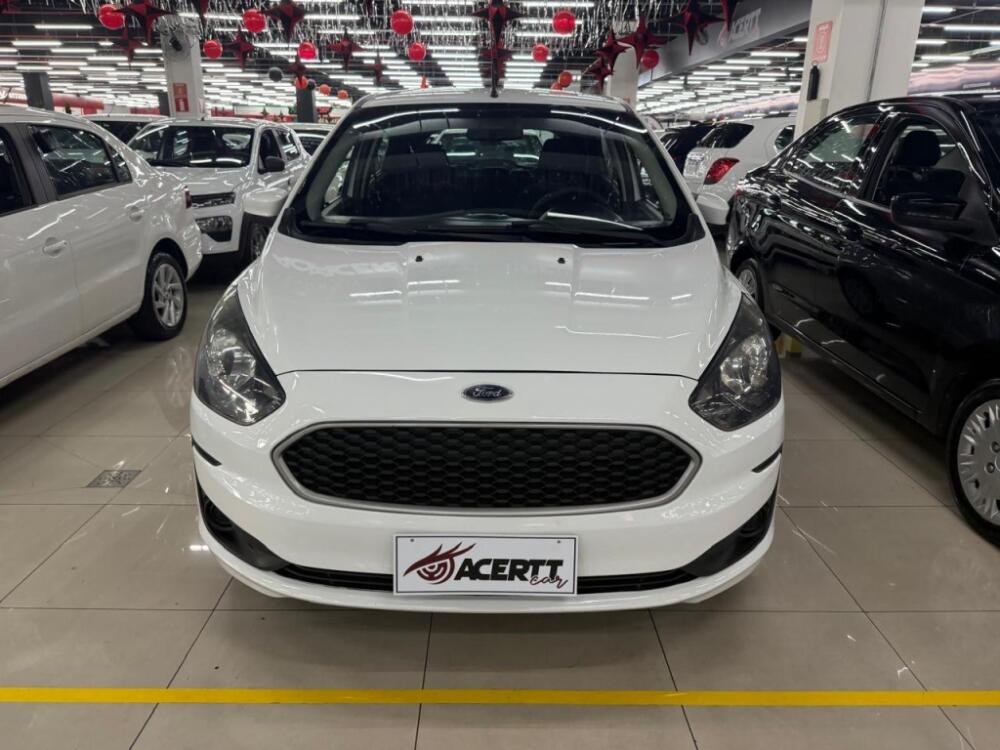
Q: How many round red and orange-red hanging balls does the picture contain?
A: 14